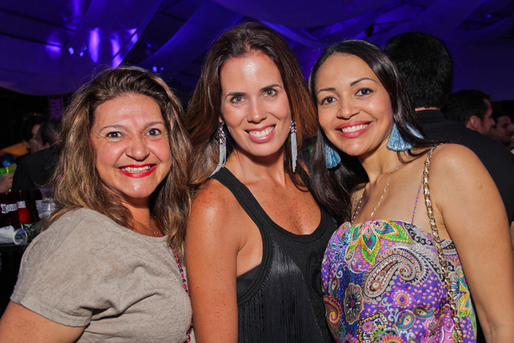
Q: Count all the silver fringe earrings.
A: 2